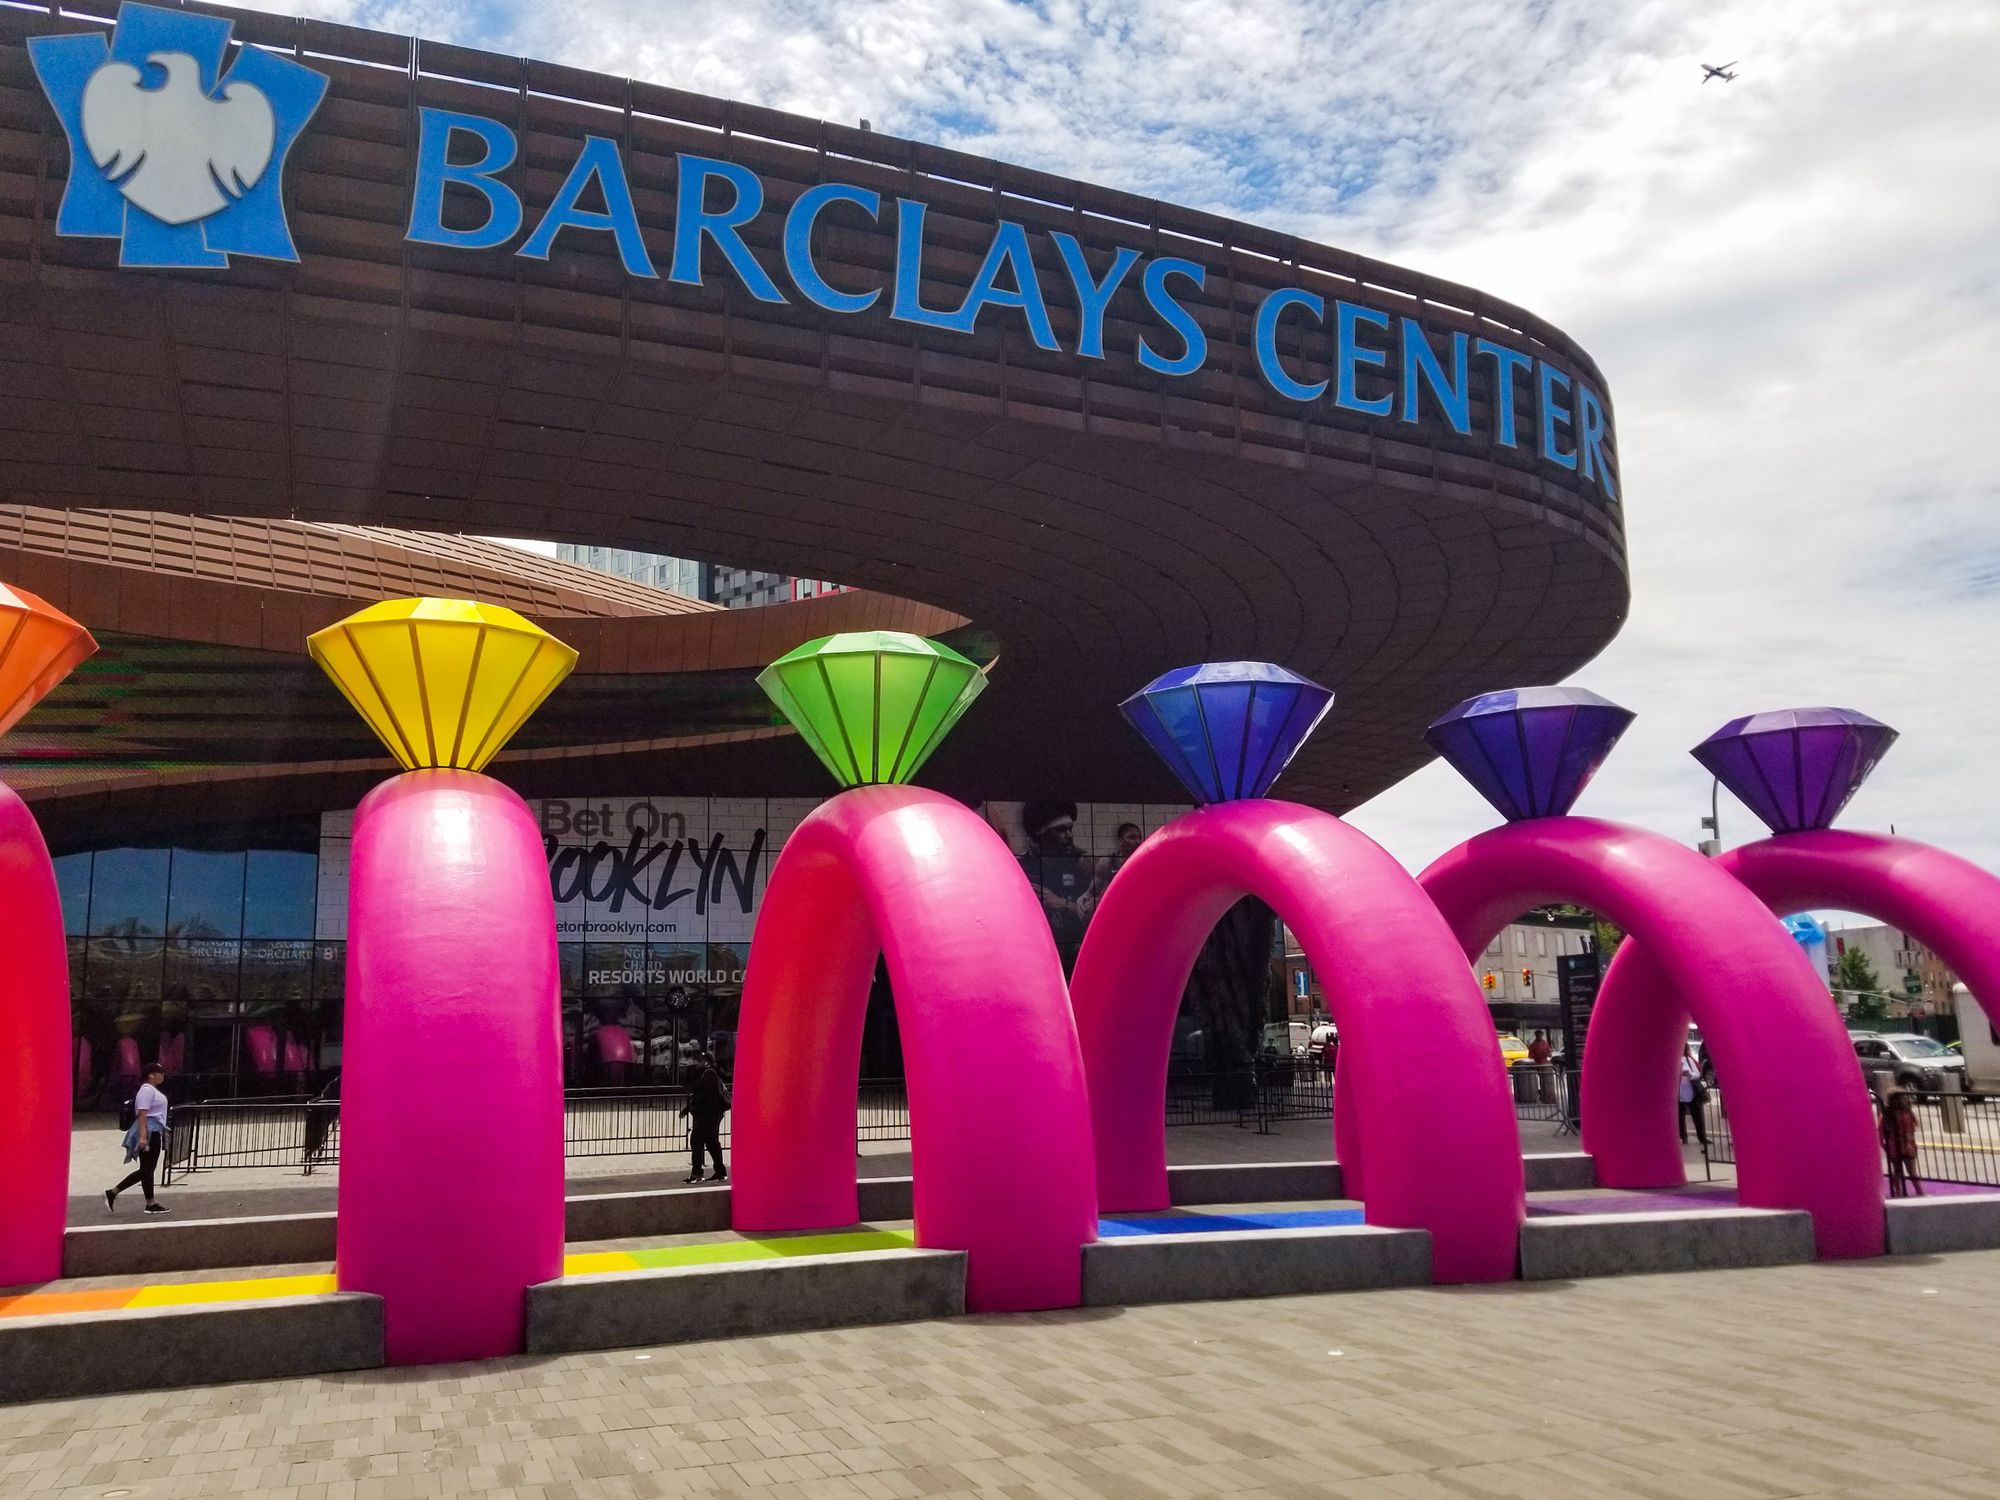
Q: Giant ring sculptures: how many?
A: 6